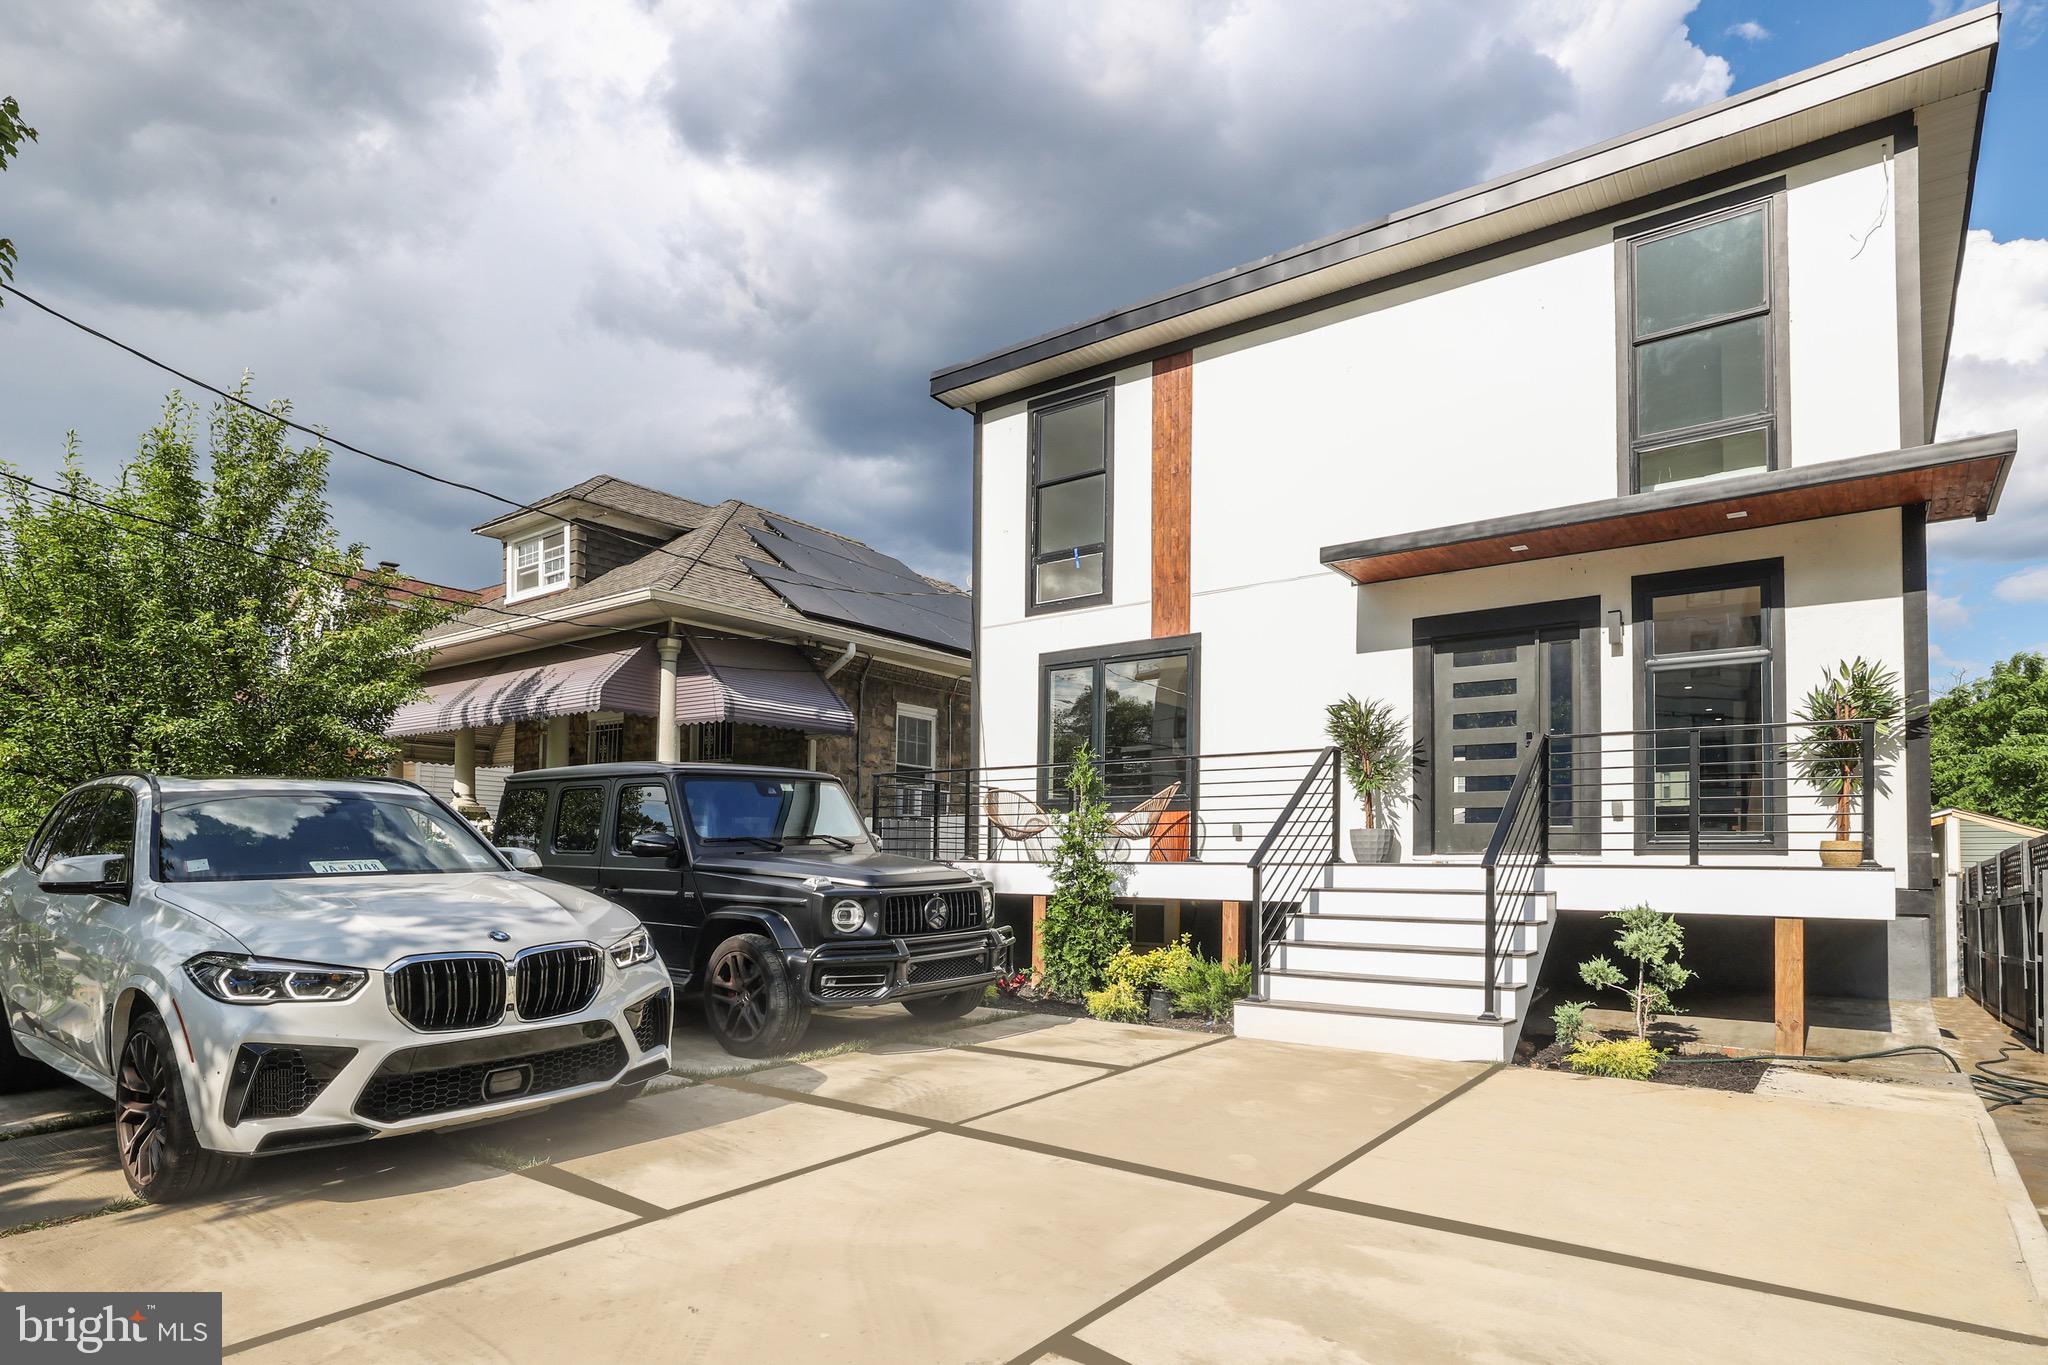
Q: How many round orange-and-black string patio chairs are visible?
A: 2